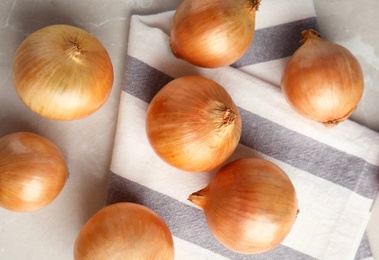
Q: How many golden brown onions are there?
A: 7